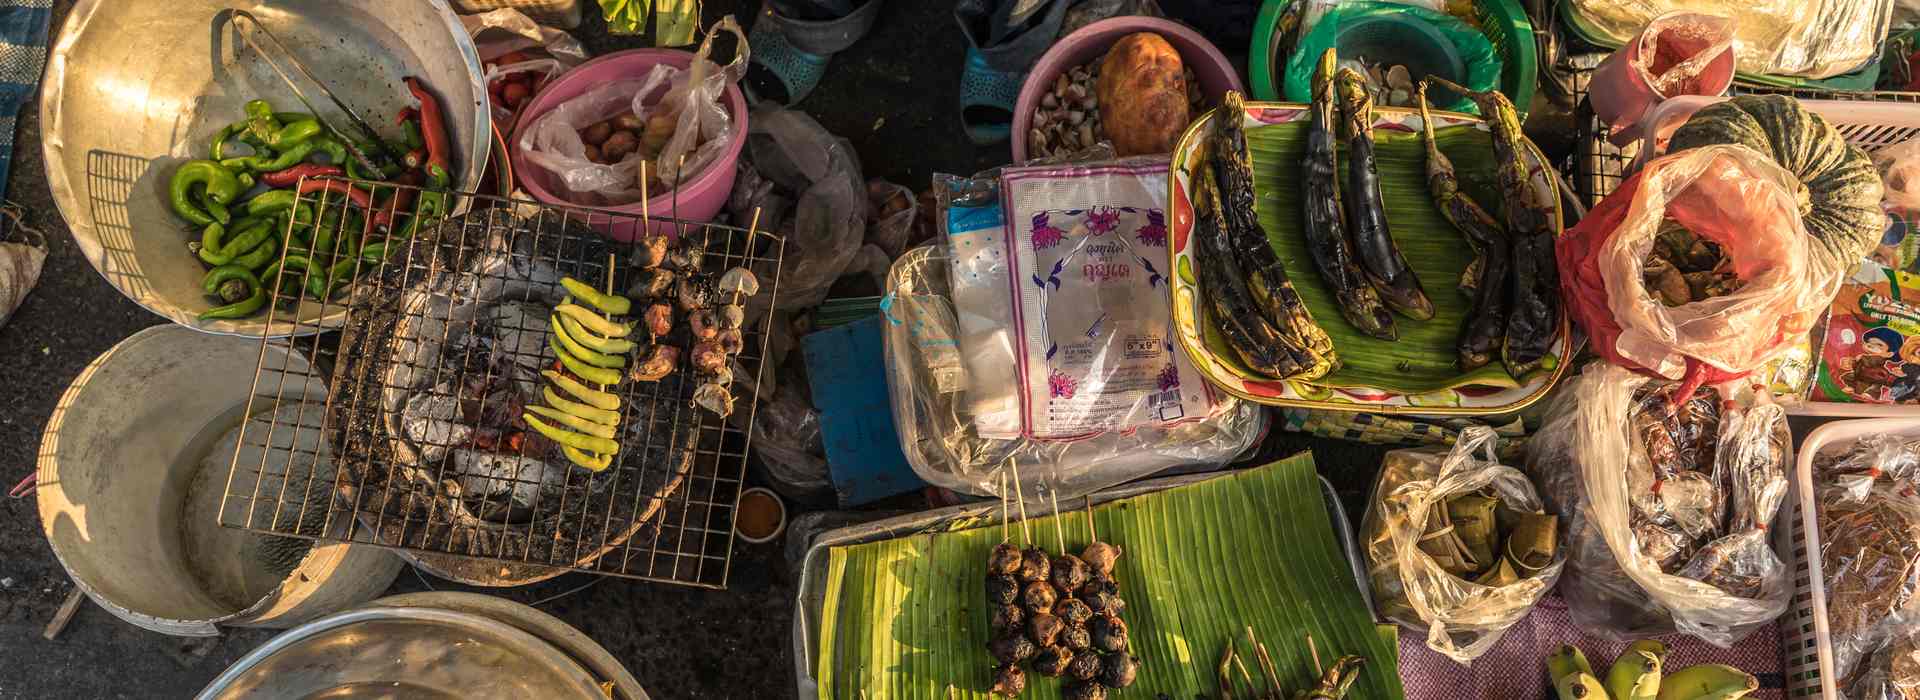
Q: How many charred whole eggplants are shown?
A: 6